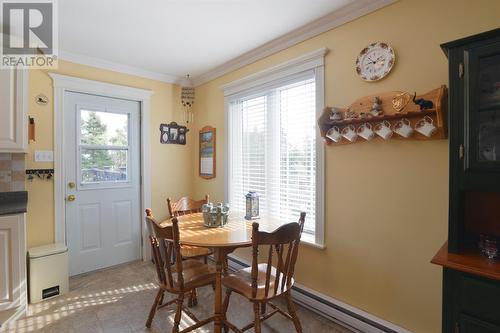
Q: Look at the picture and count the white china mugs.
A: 6